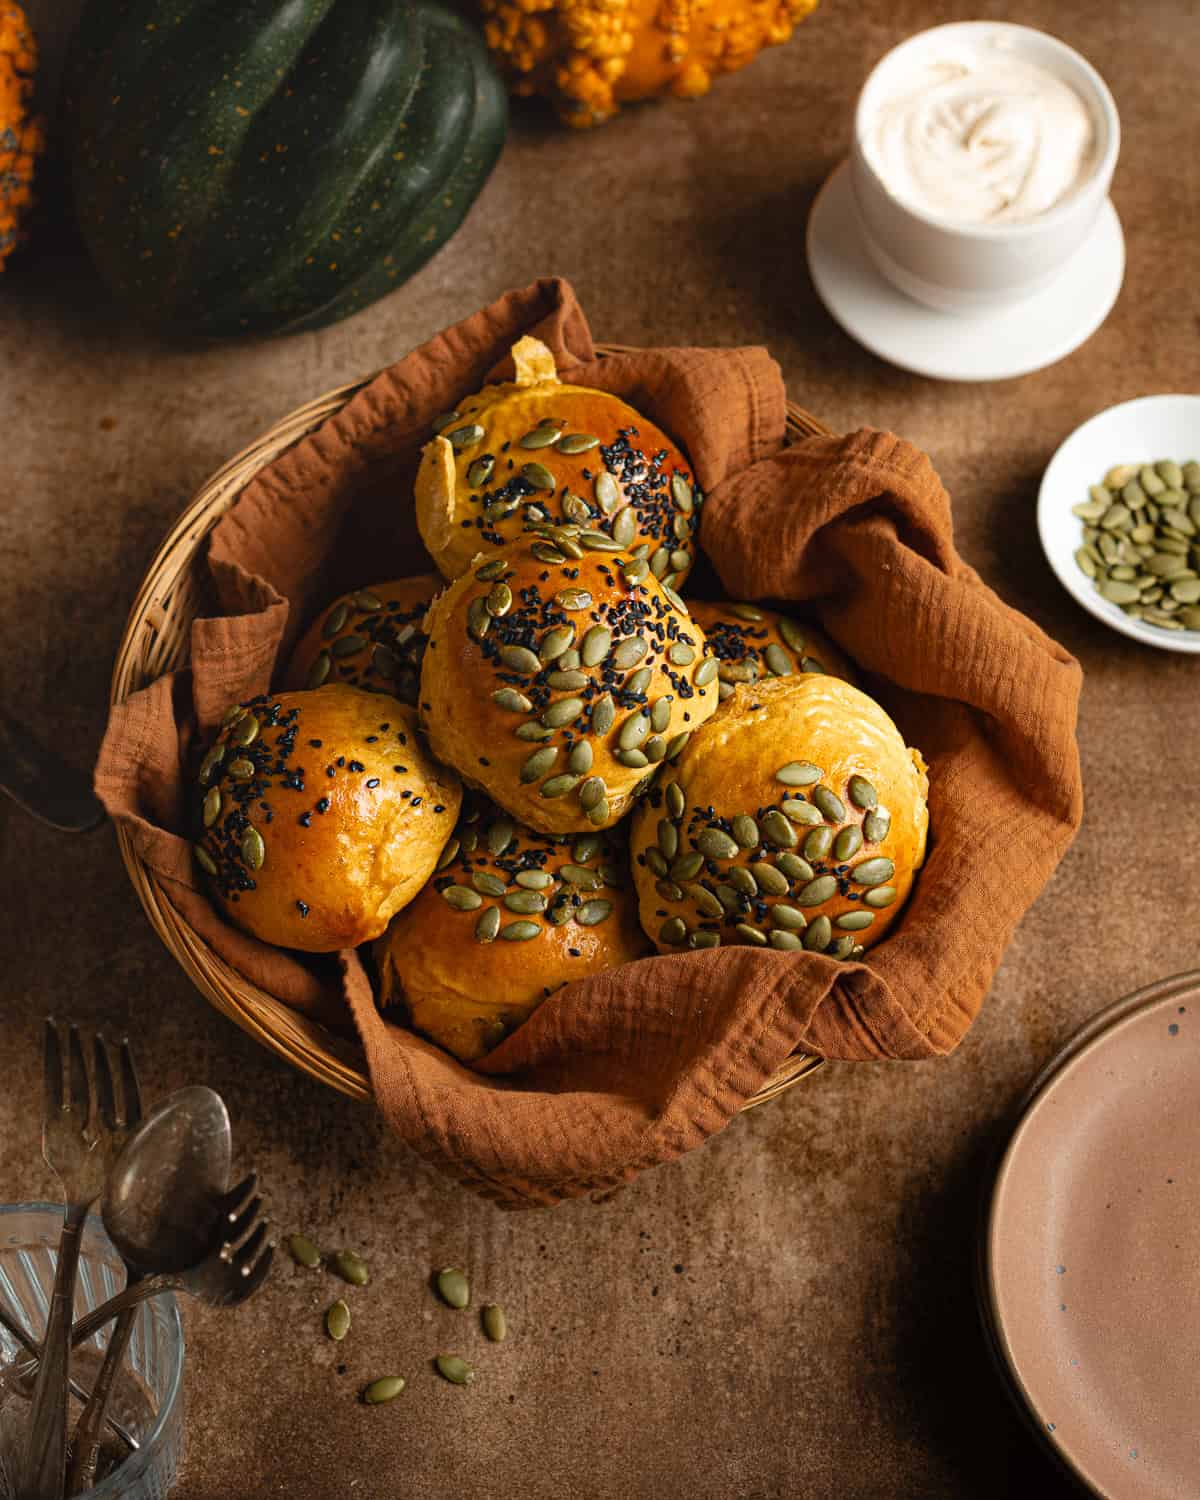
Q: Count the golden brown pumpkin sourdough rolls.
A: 7